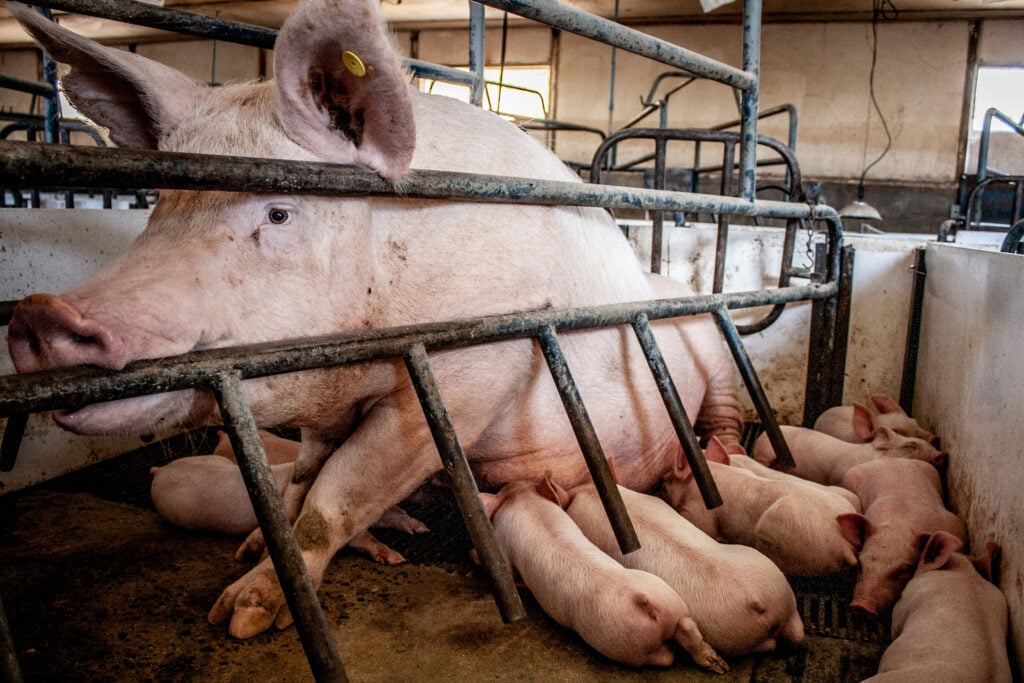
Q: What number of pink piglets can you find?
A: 10